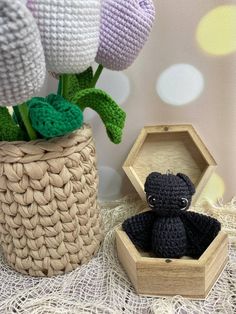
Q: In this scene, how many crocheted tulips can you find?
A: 3